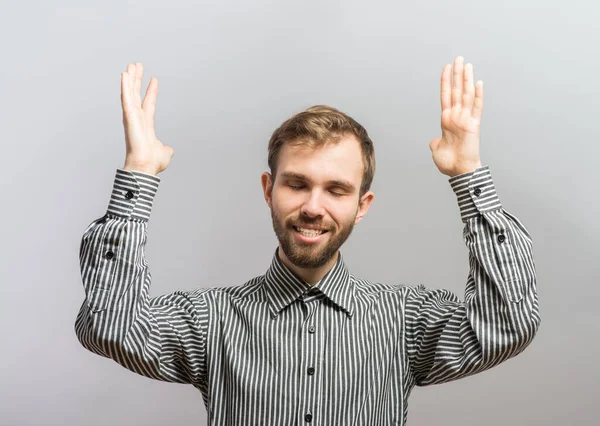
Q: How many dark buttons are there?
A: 7